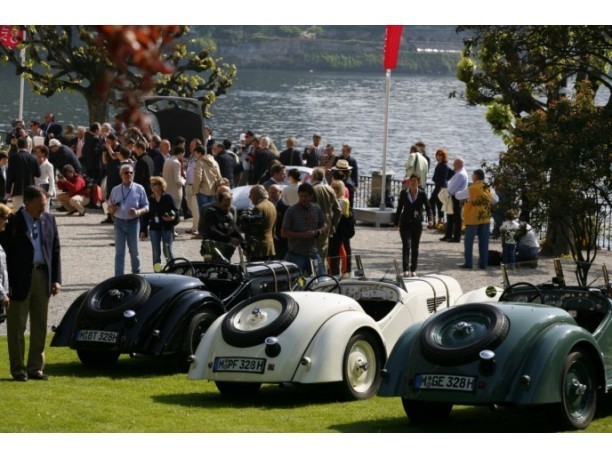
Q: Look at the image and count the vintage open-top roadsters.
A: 3